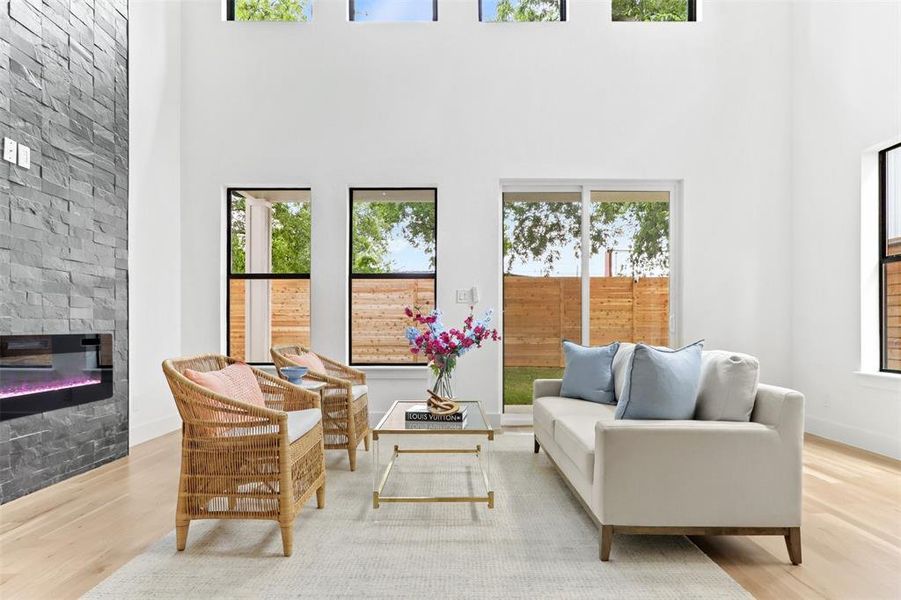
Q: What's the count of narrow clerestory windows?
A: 4